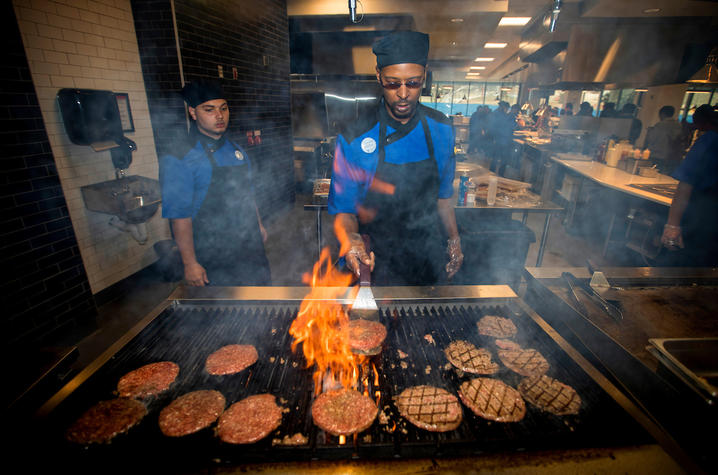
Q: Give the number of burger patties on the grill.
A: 13